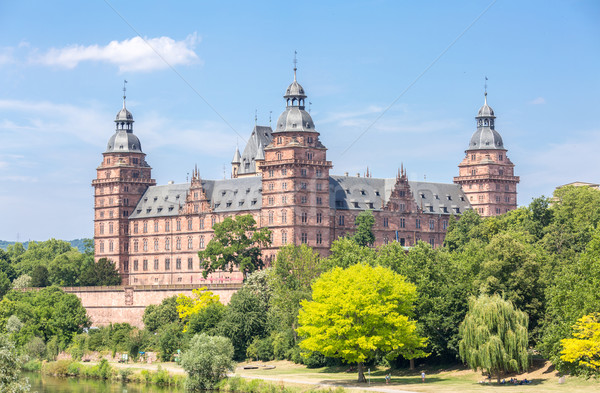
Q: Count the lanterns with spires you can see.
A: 3